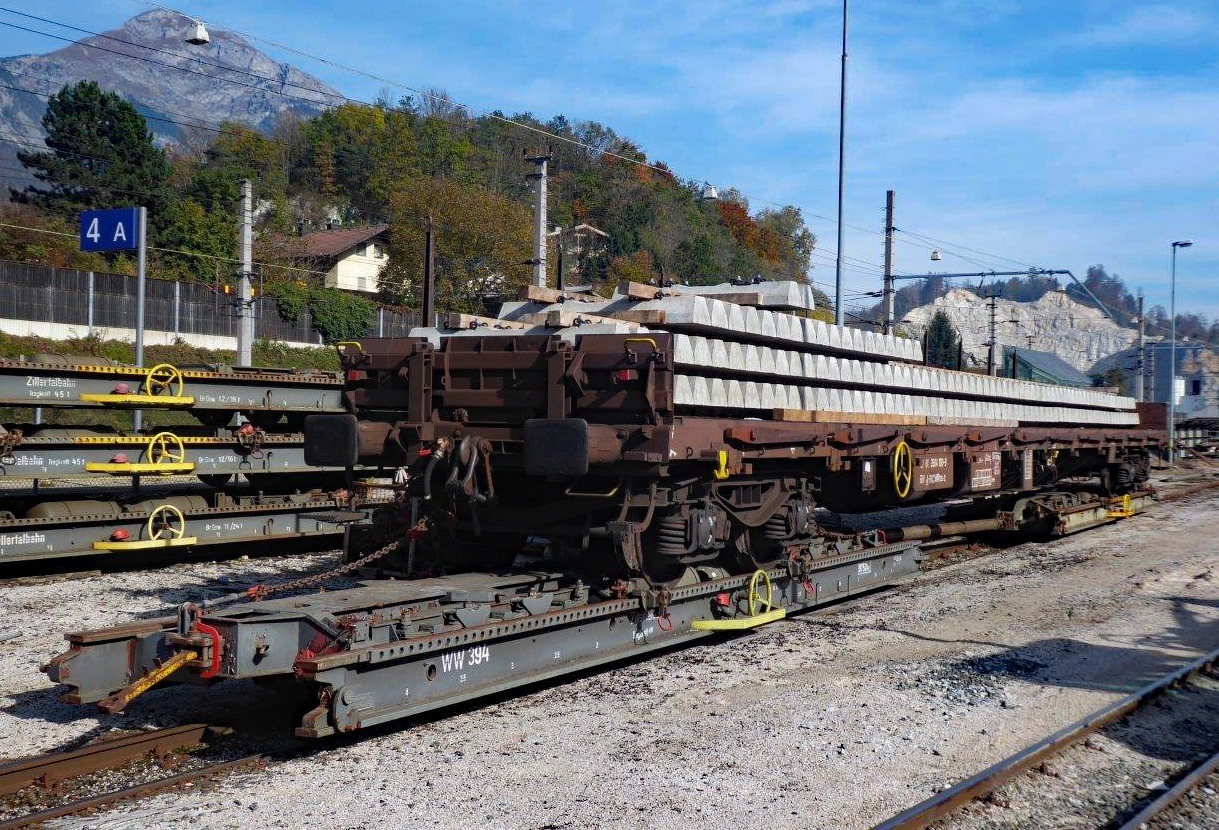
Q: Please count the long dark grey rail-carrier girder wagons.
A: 5